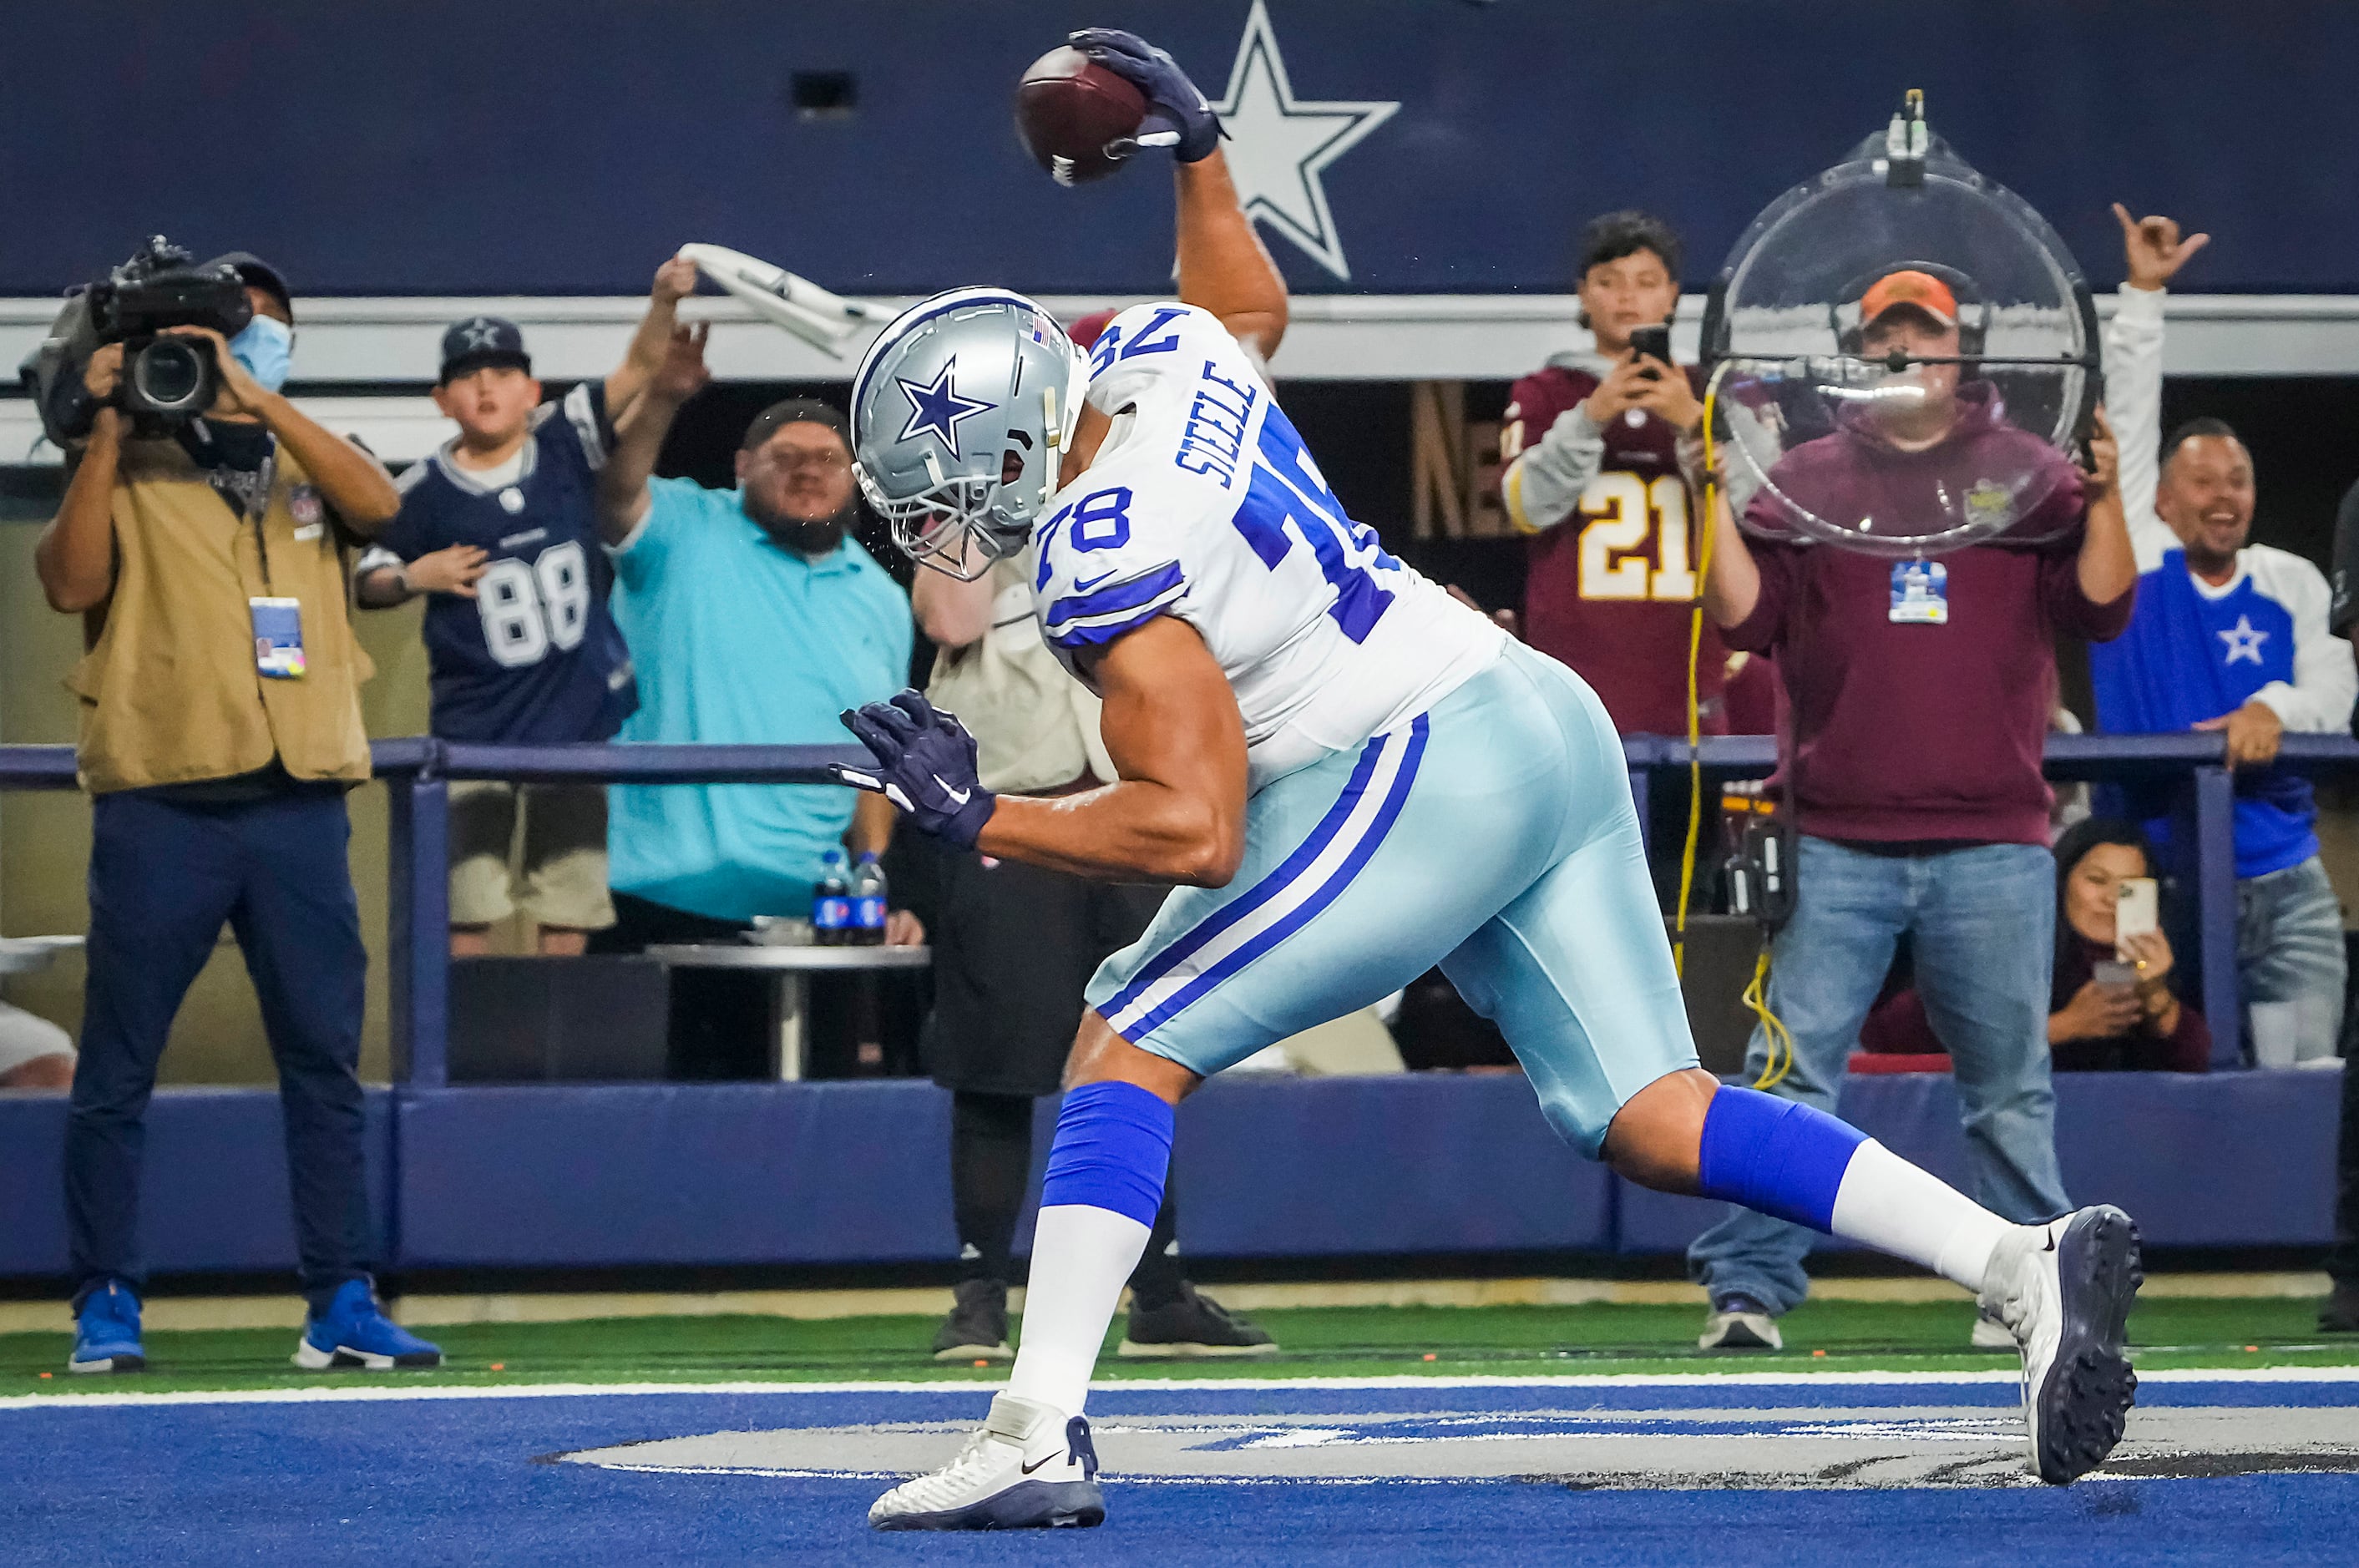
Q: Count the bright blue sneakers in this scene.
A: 2